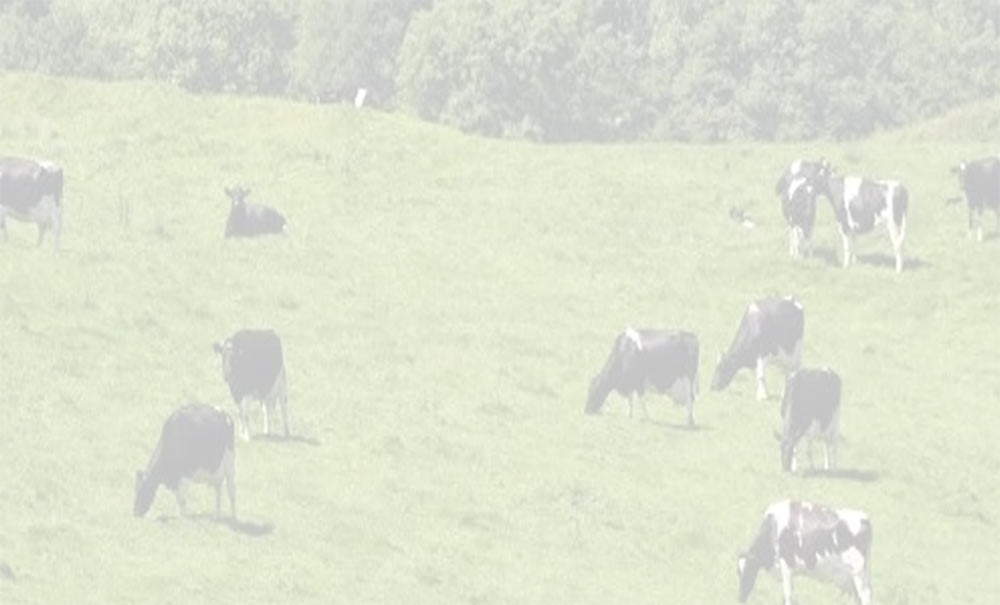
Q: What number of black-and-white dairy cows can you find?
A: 11